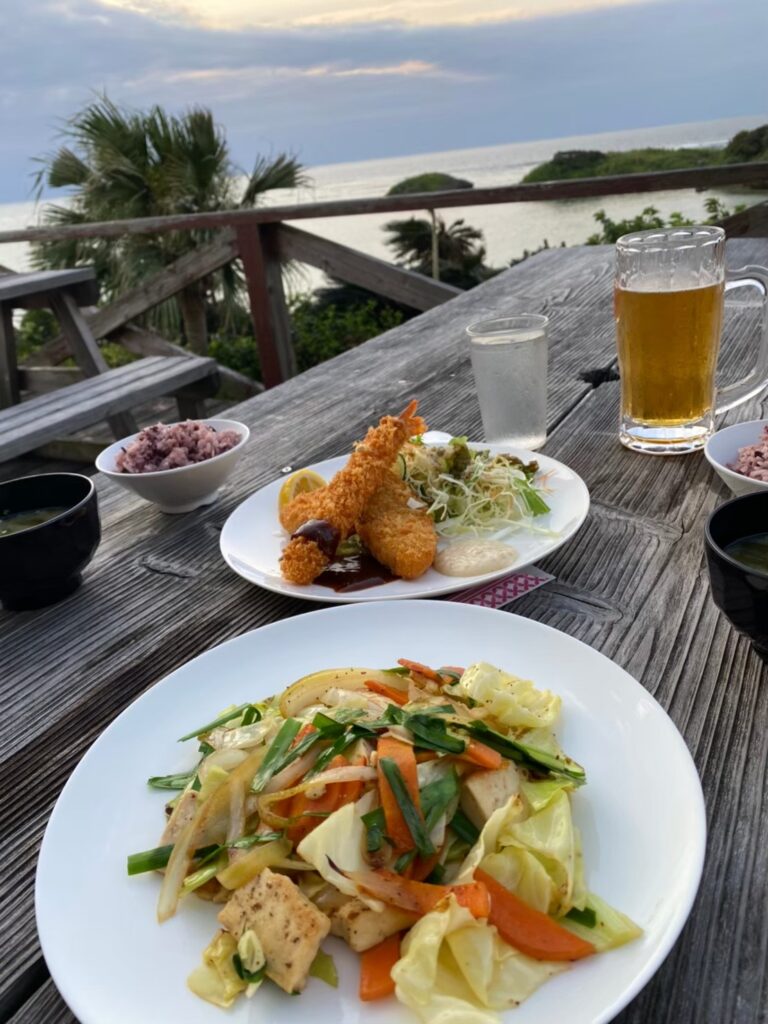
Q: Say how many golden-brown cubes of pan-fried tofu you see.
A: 3